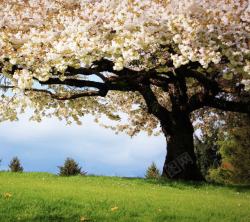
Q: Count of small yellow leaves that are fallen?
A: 3